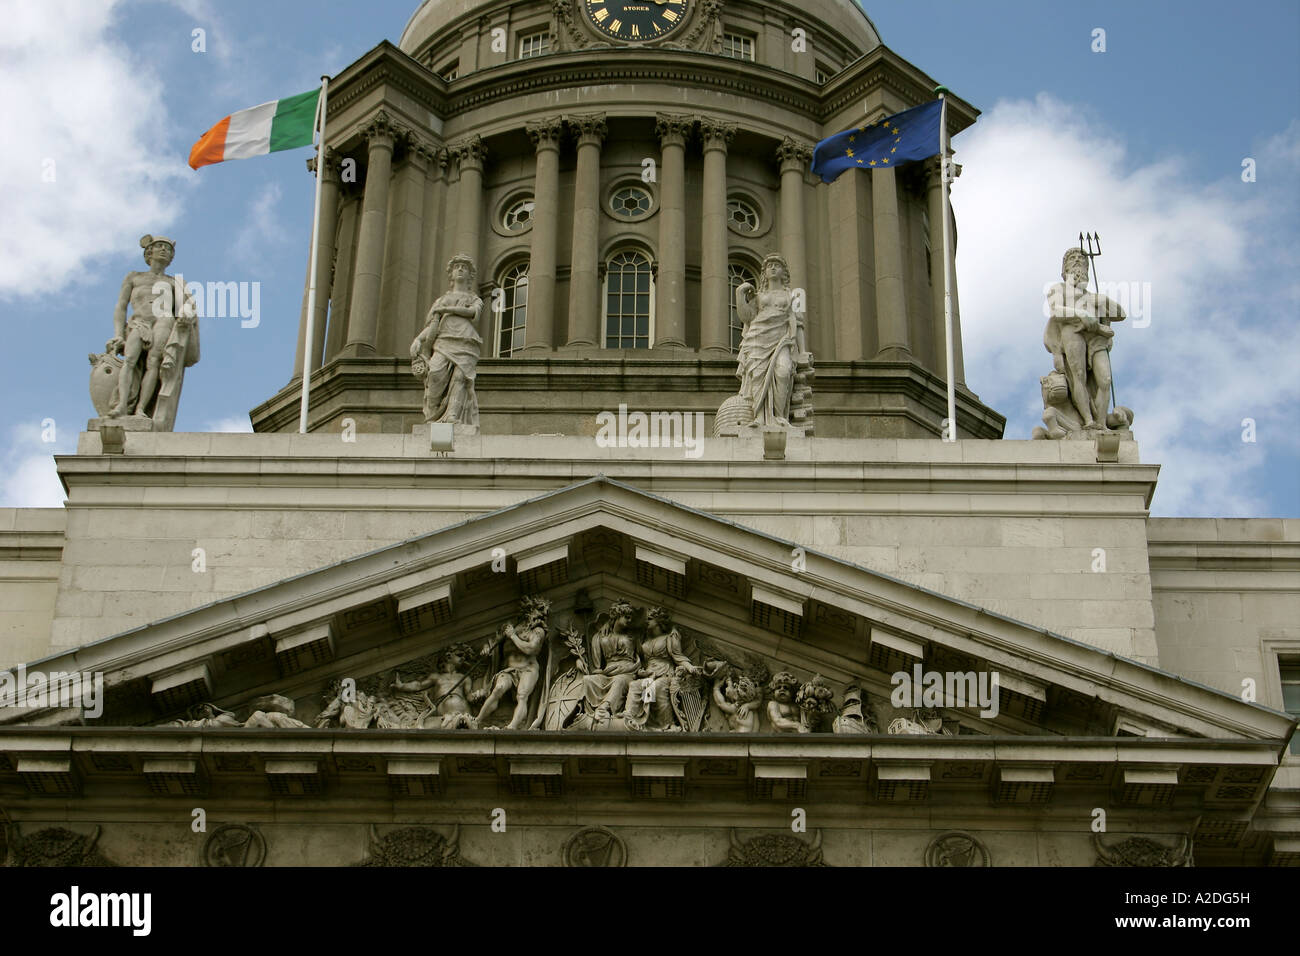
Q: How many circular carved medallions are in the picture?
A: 3